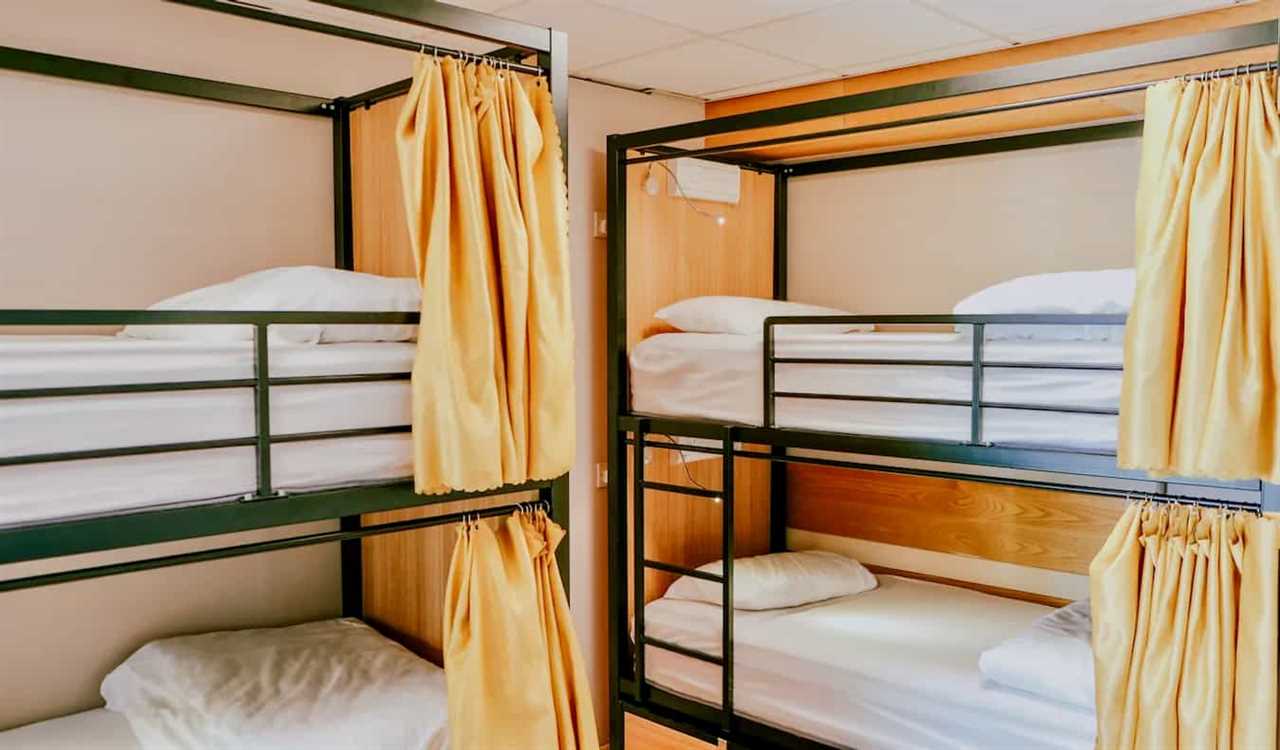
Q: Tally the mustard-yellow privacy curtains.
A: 4